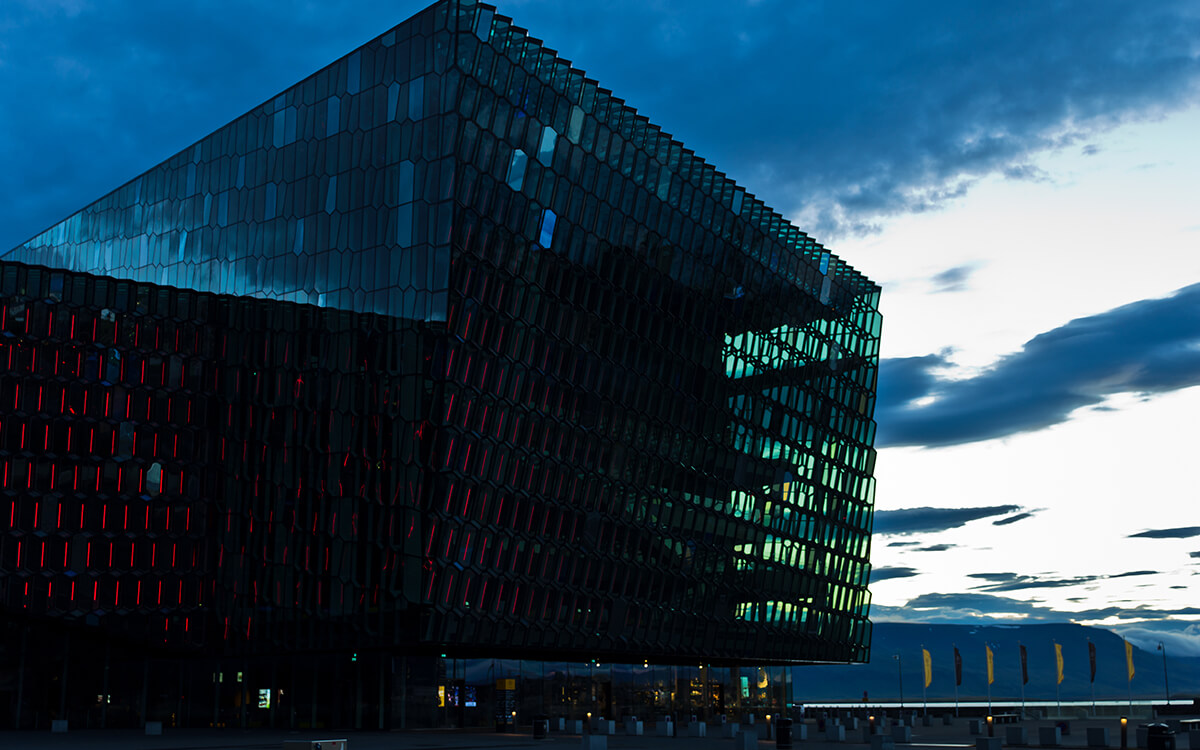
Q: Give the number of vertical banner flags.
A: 7